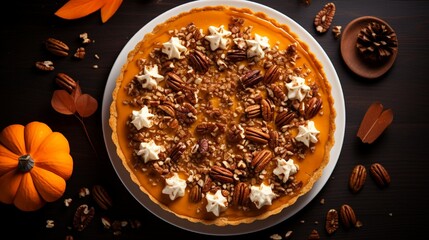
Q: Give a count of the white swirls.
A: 12